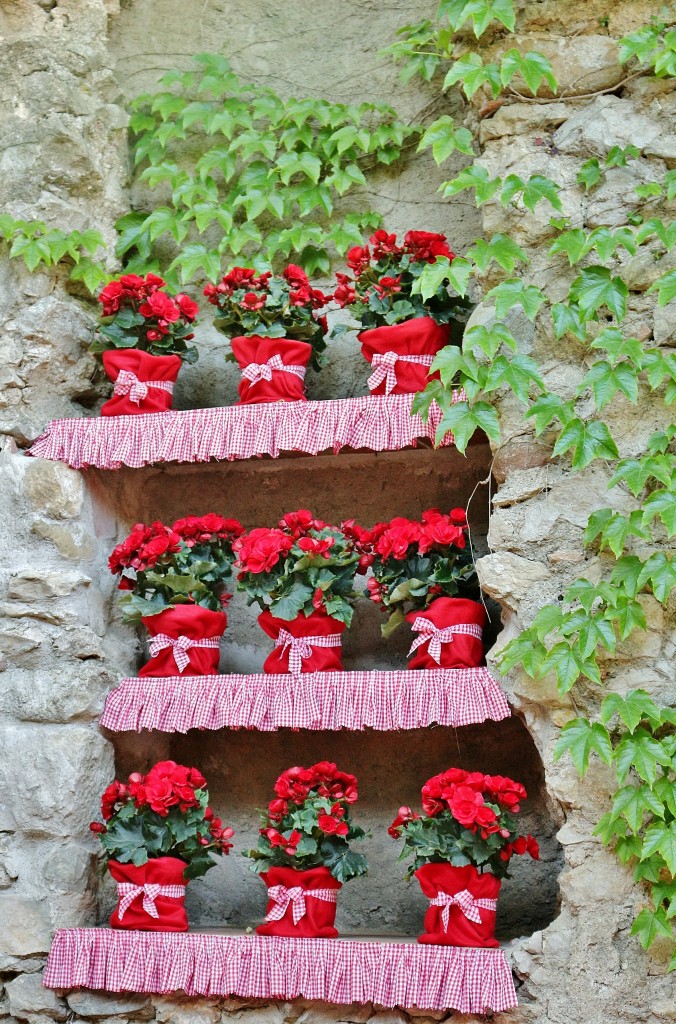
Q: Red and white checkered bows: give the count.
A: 9